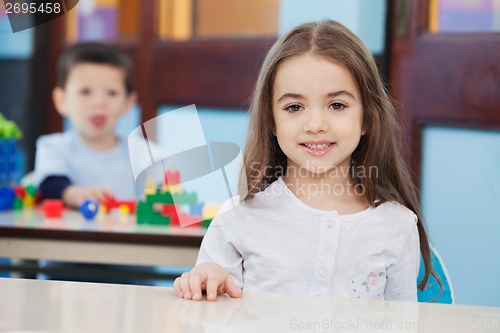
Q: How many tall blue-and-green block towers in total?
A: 1